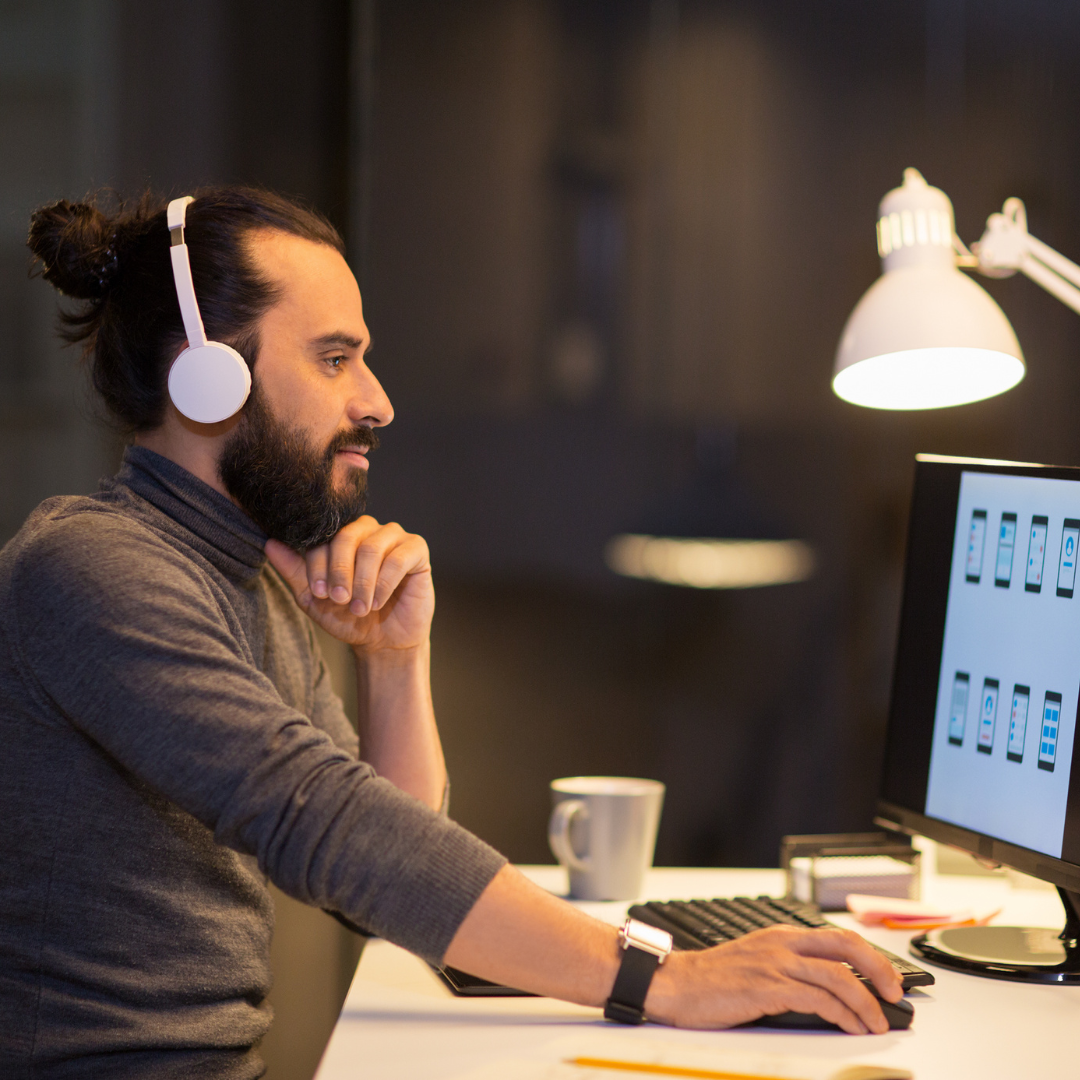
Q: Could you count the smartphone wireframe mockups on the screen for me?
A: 8